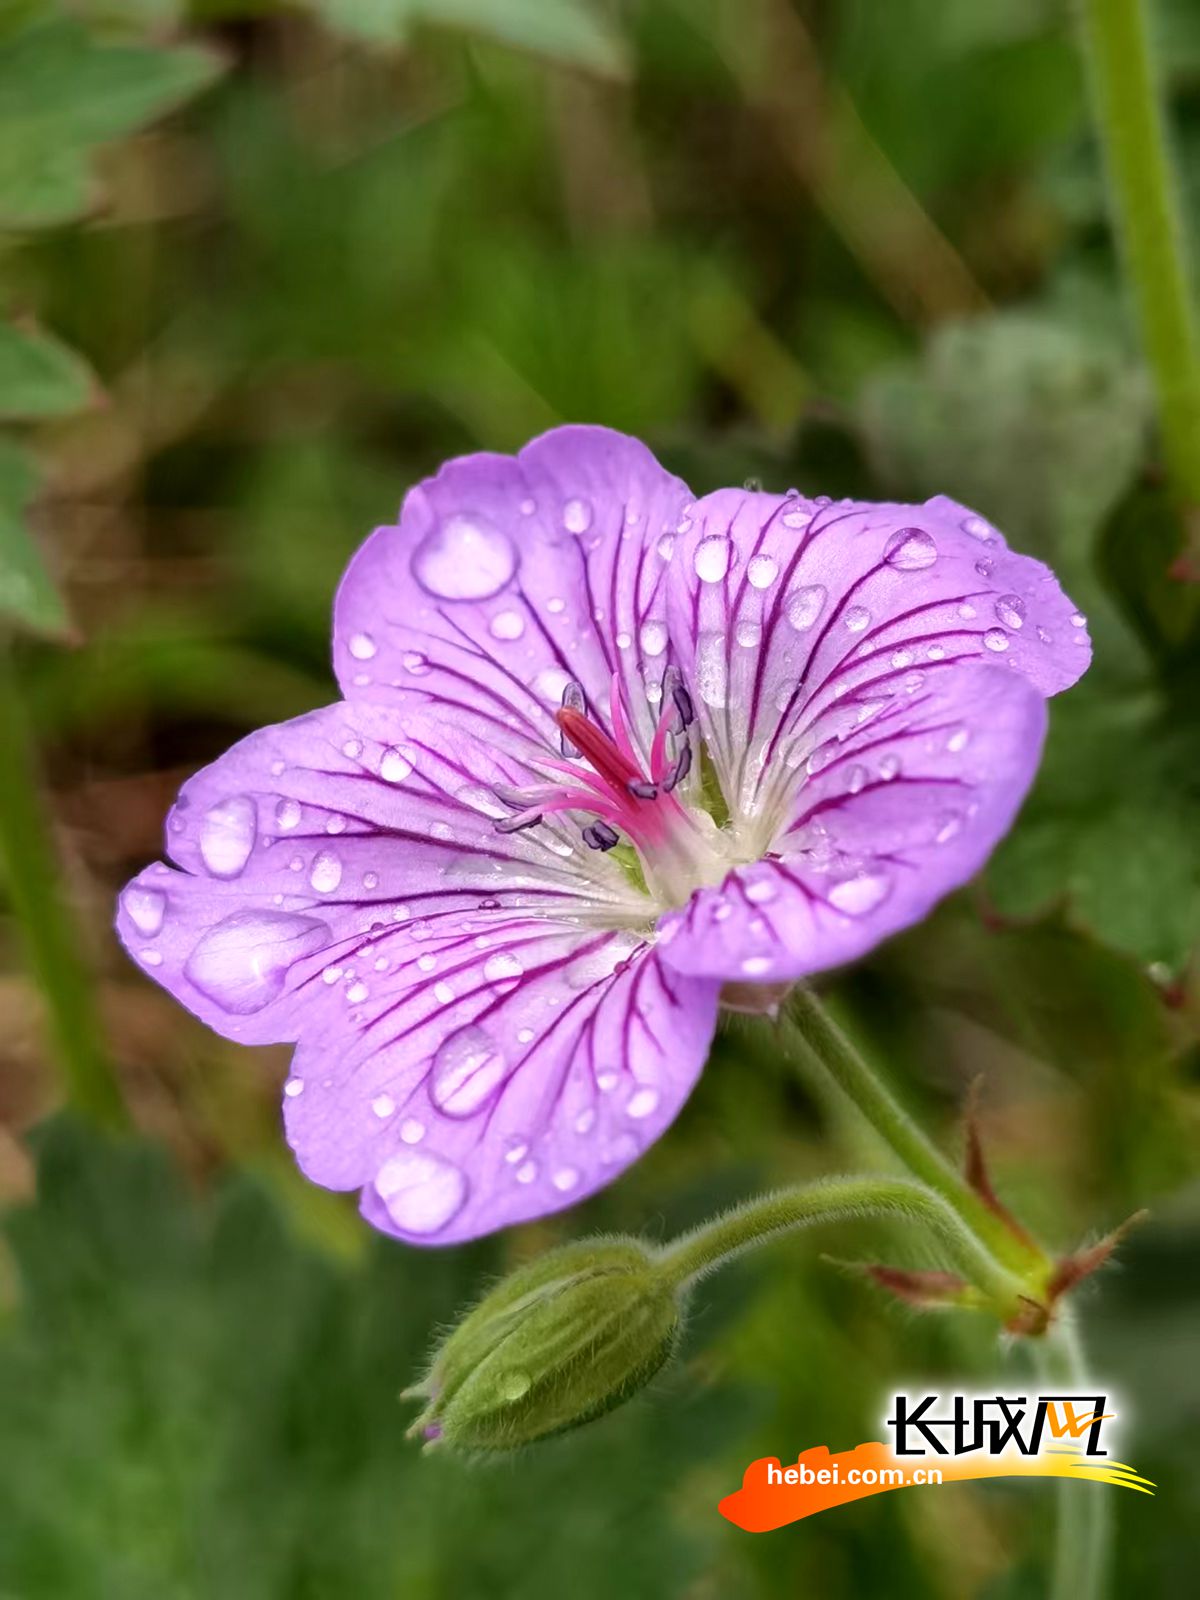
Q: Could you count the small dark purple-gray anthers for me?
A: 7